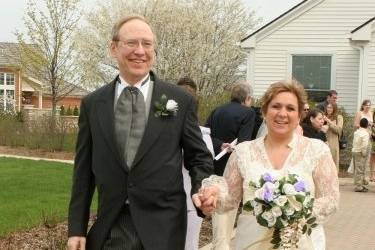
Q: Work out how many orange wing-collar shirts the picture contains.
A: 0